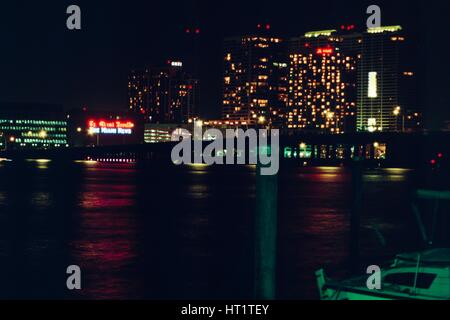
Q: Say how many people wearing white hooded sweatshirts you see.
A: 0